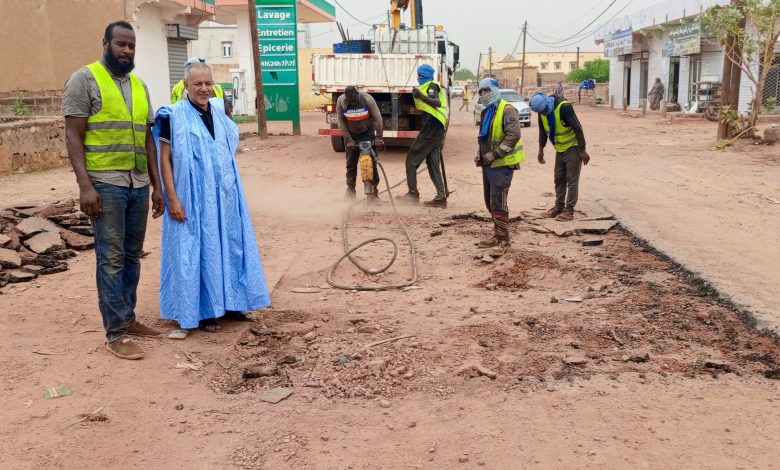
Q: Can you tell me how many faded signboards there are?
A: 2